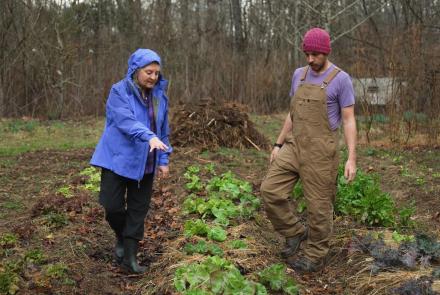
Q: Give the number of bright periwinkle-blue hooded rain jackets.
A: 1